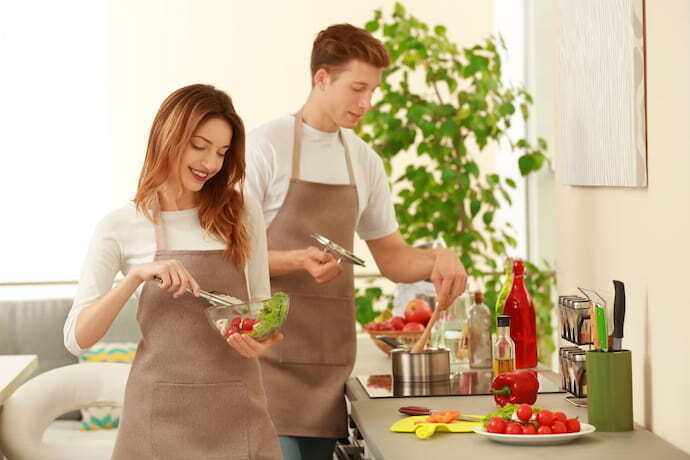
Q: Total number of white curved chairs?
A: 1